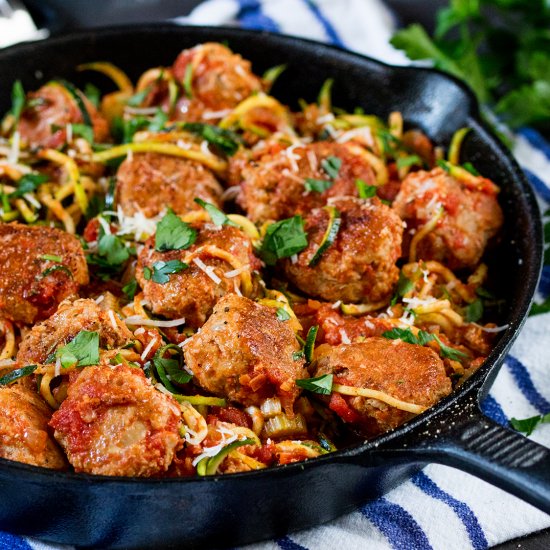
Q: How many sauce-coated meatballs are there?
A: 13